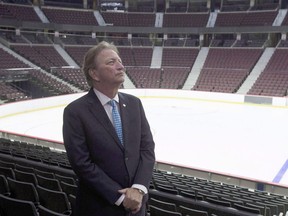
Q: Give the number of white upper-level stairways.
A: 5